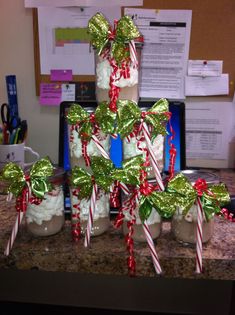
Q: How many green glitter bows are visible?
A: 7